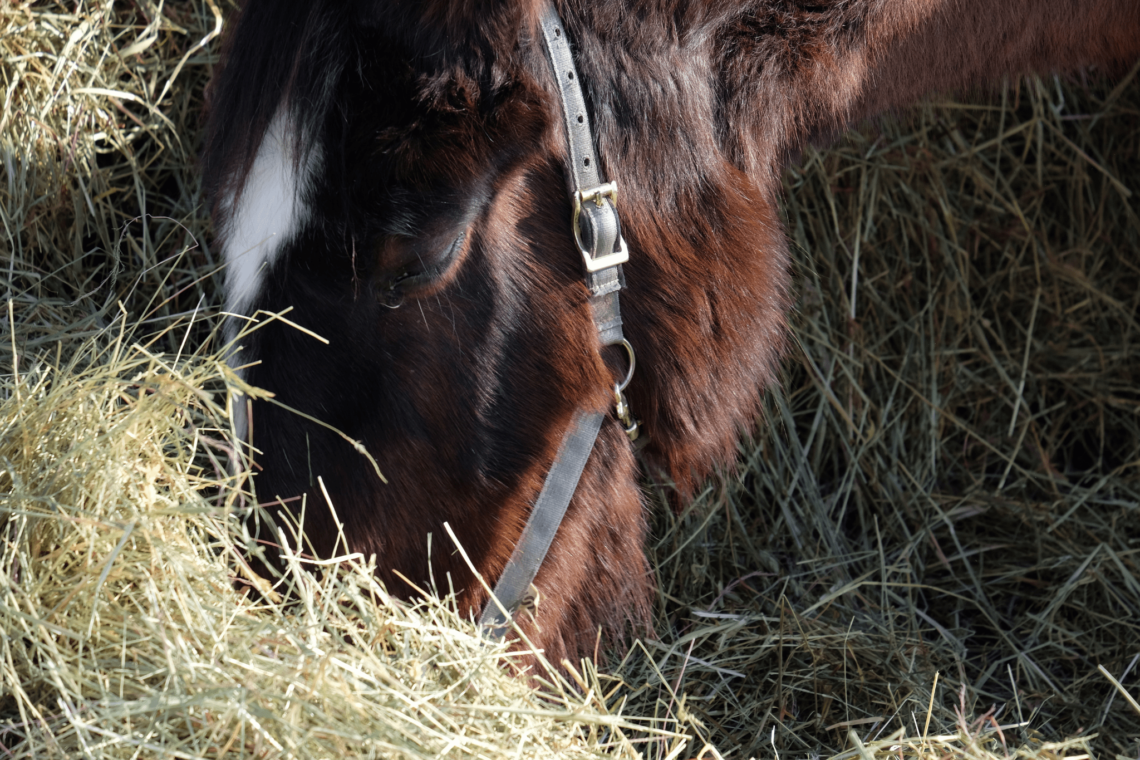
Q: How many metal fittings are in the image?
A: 3